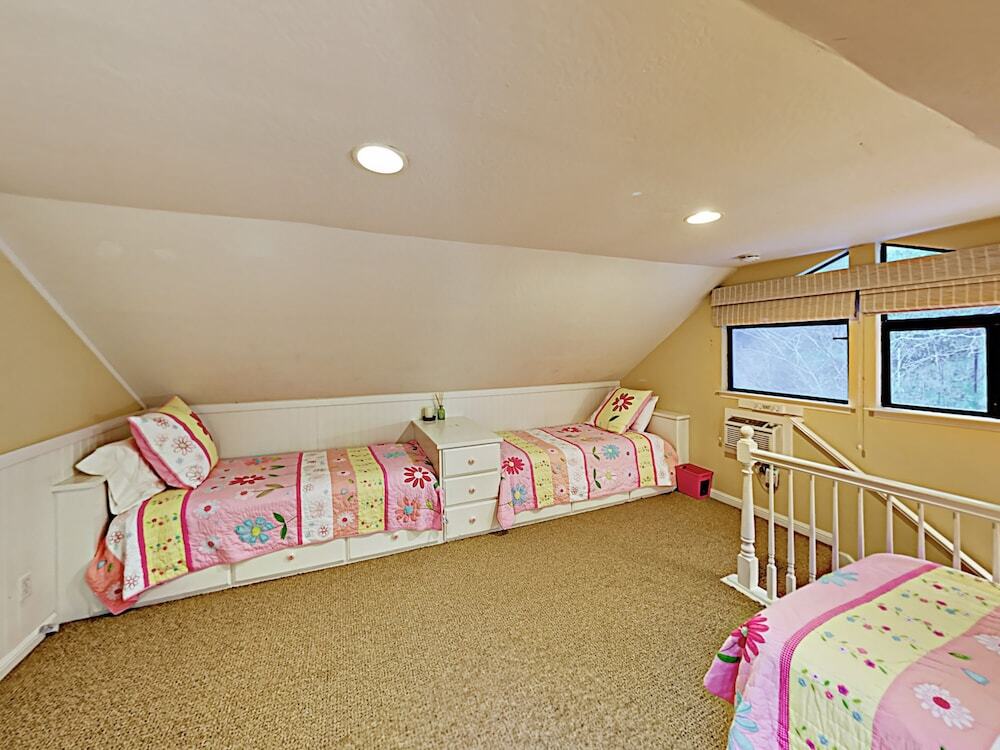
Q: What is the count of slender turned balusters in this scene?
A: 9